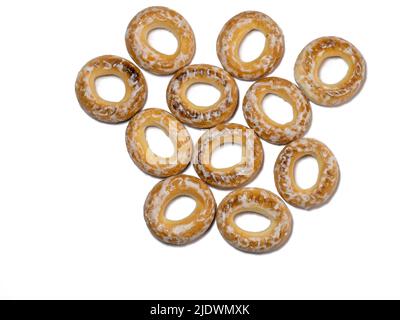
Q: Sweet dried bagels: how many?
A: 11